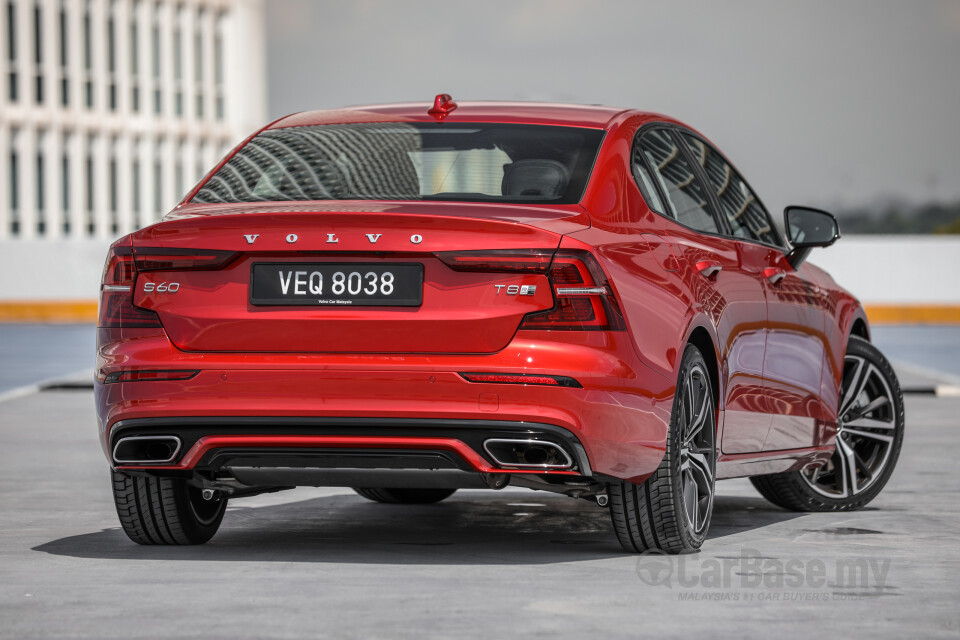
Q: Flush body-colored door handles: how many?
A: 2